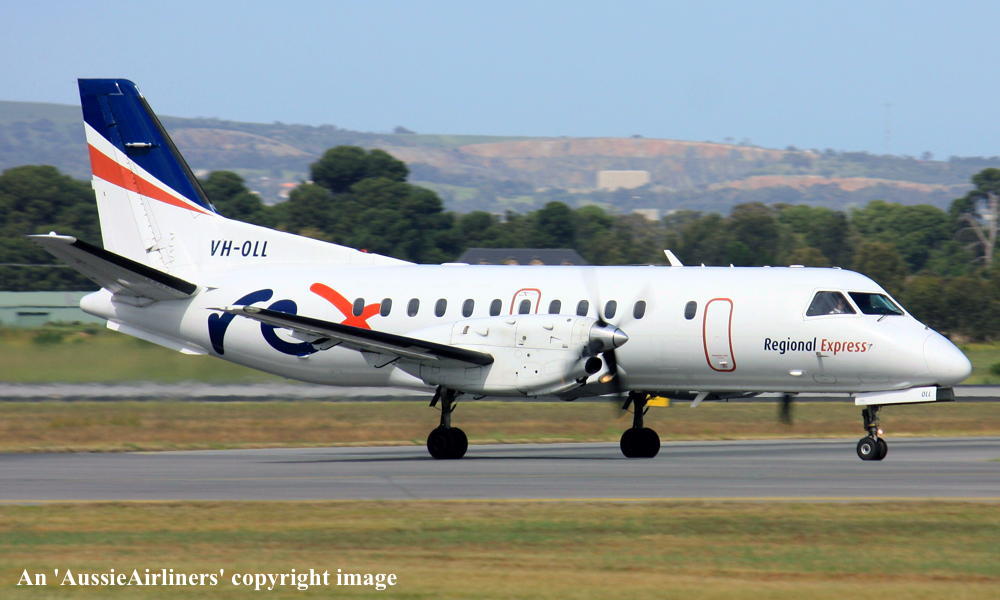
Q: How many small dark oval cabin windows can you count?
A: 12